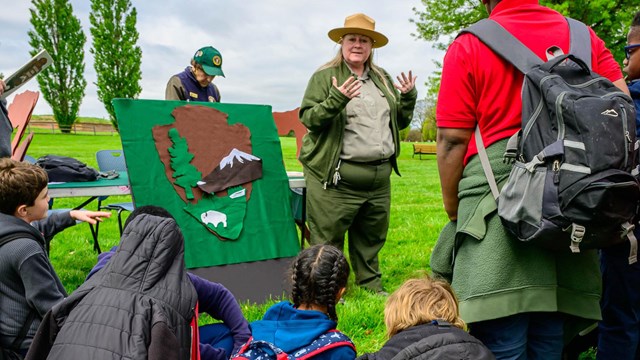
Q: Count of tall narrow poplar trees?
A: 2